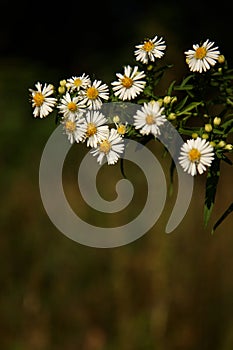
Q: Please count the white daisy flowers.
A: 12